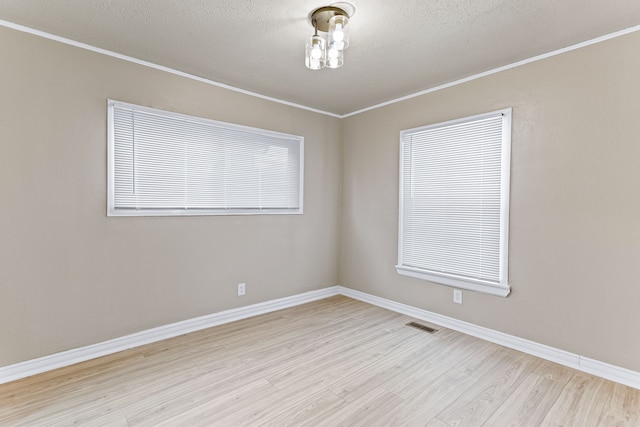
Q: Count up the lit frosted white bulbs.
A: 3